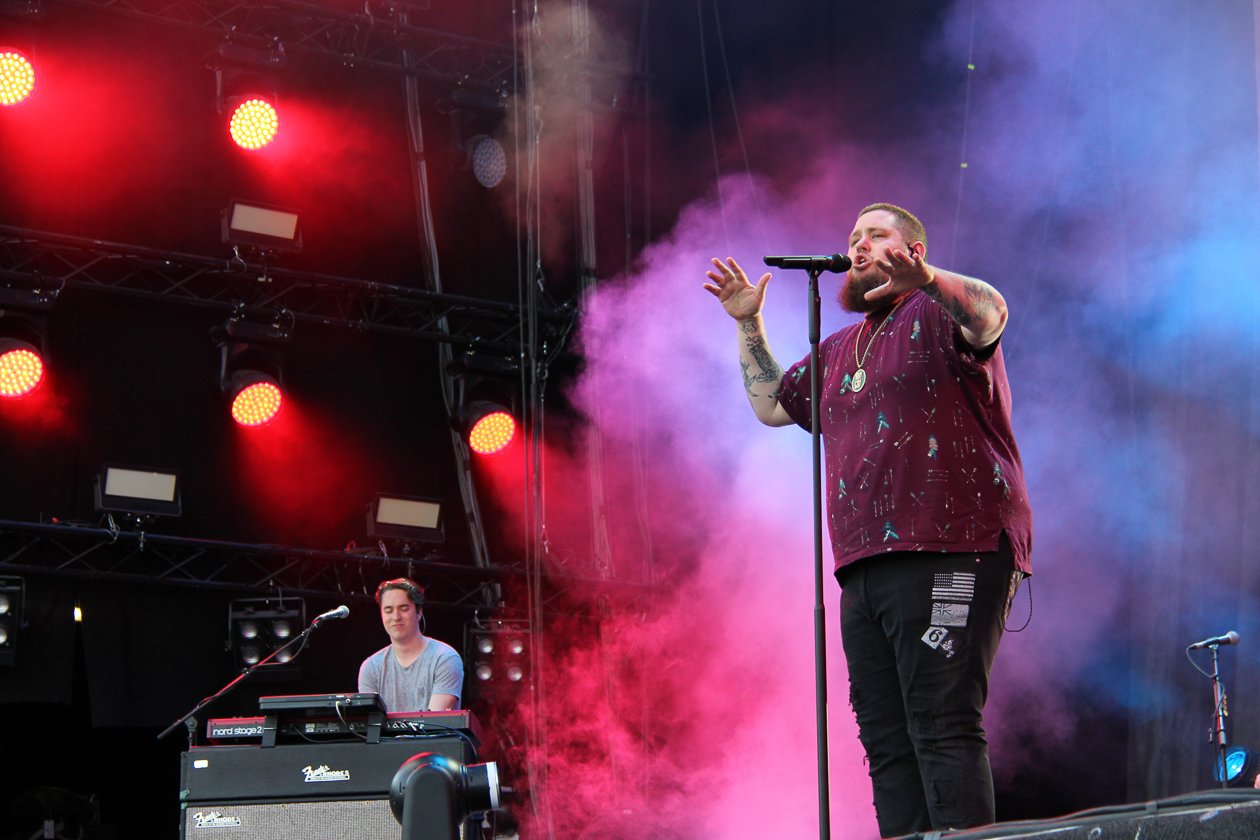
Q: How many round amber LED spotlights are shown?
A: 5